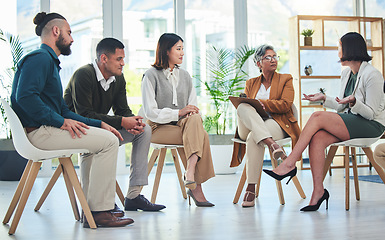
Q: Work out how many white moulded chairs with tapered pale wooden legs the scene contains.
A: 5